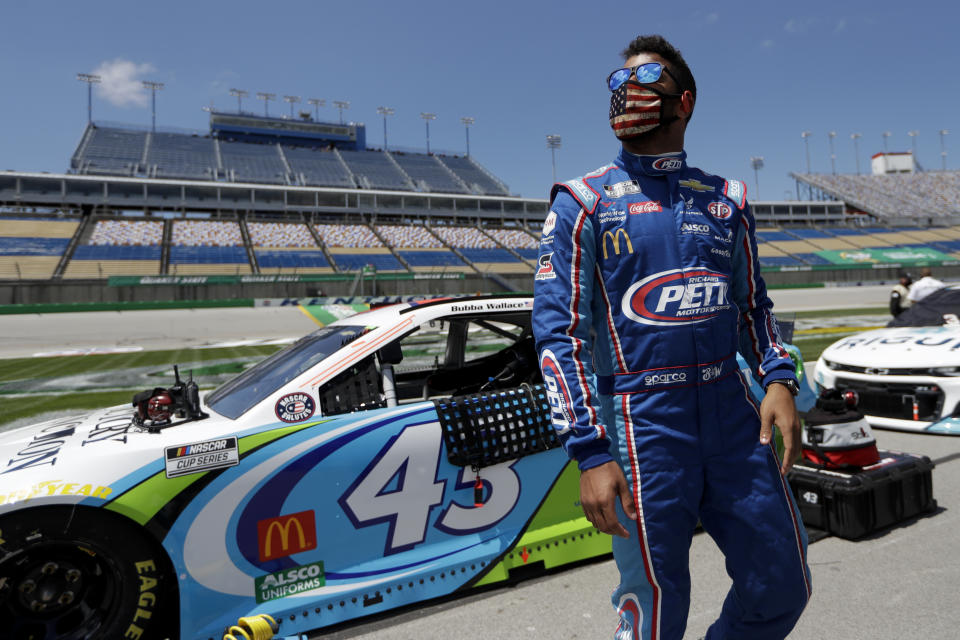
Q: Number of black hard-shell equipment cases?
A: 1